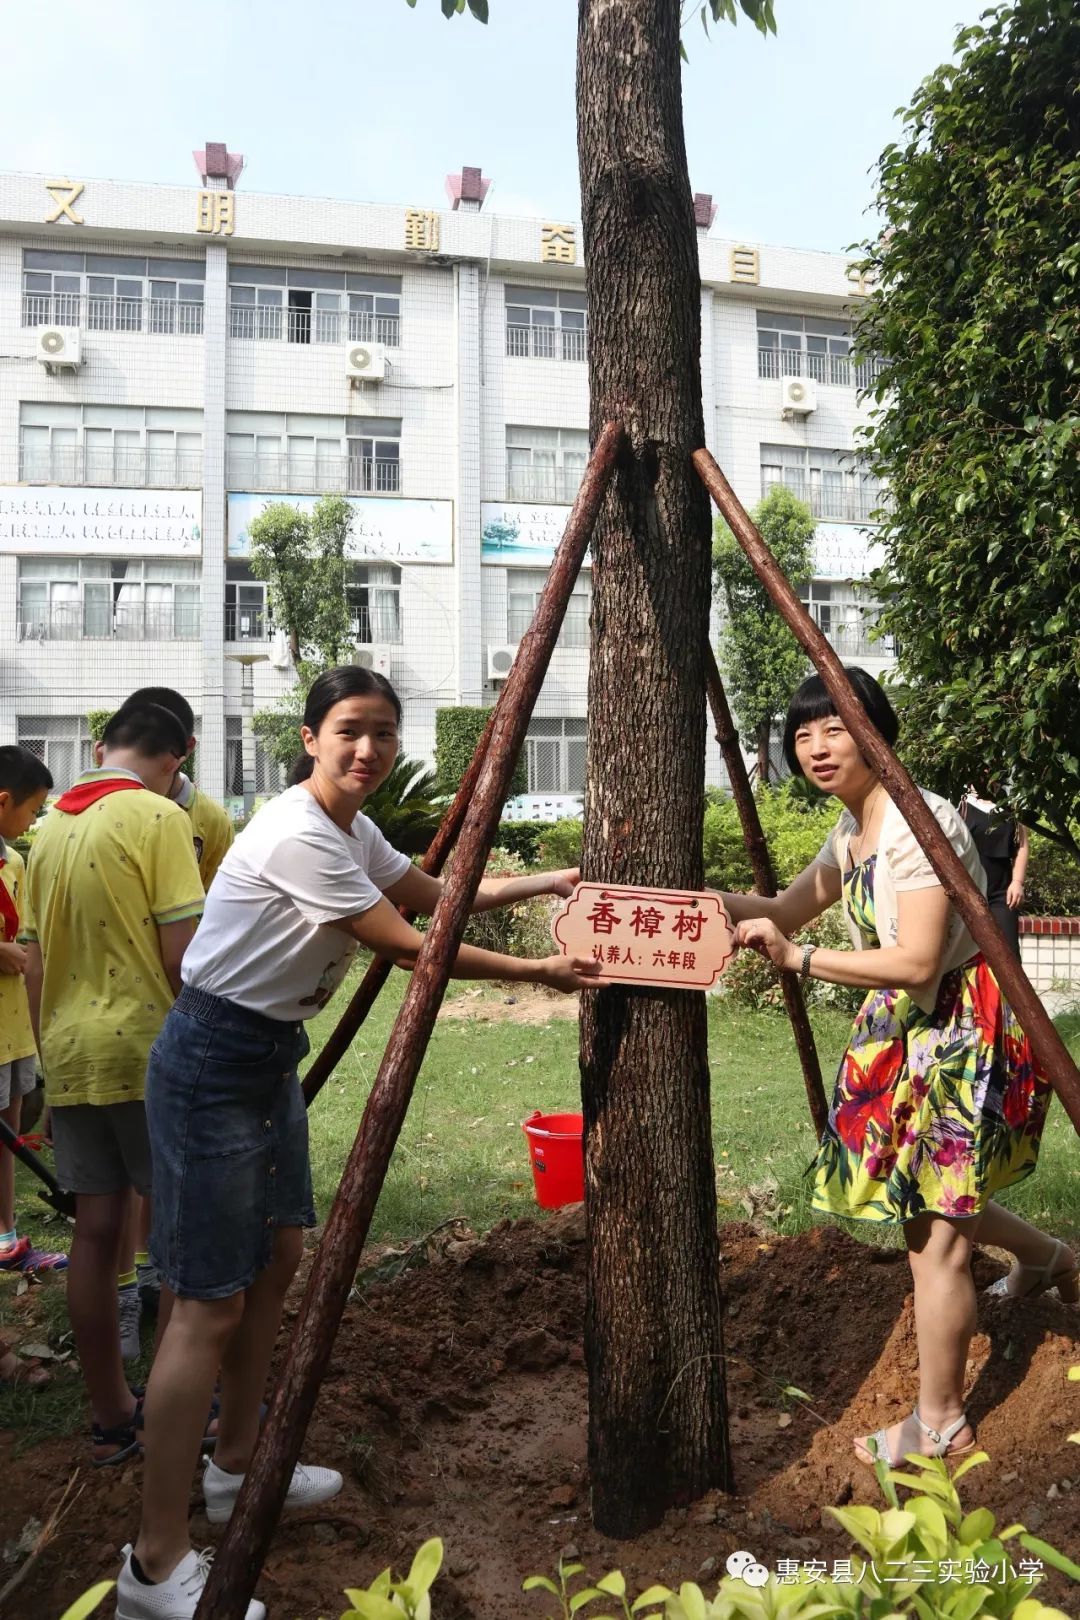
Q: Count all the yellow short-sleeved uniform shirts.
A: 3